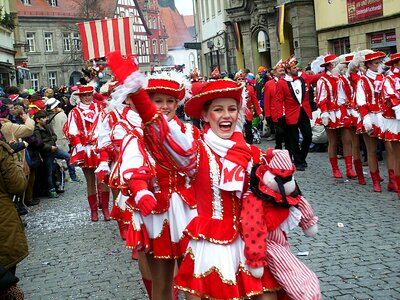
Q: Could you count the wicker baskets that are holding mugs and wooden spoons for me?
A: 0